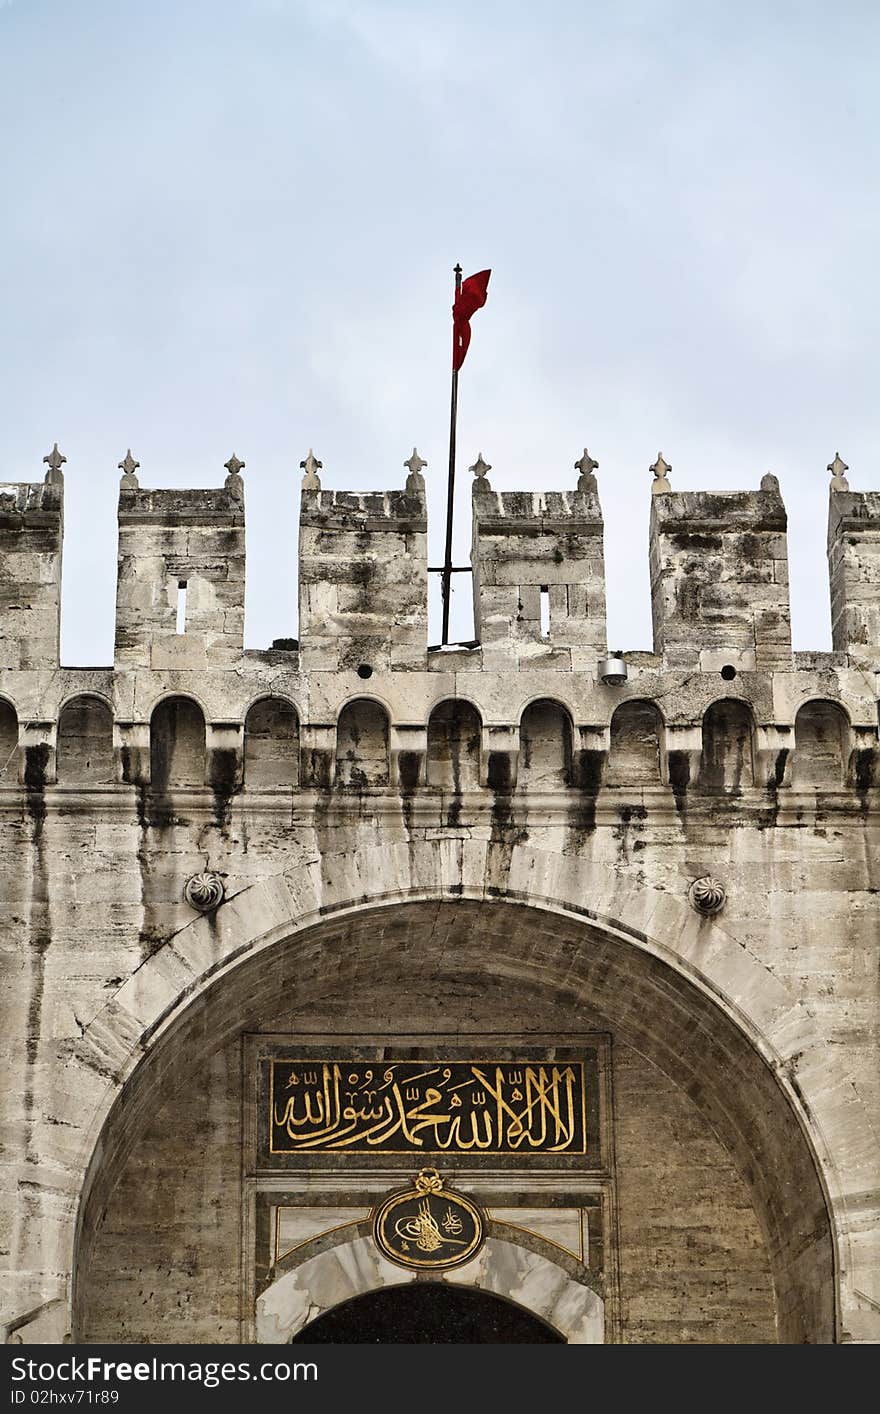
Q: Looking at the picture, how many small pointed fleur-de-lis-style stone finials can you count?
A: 9